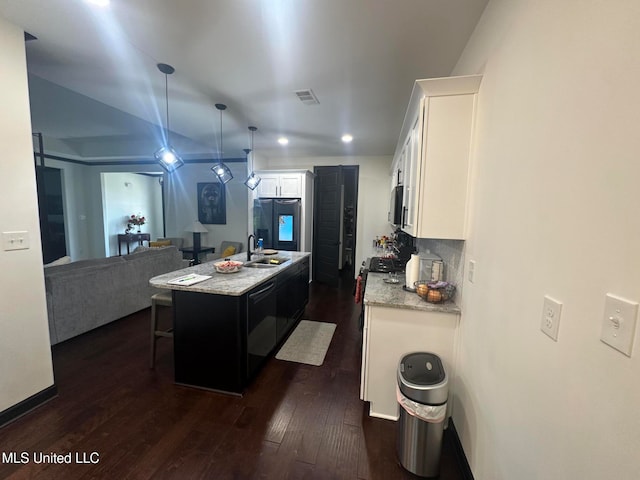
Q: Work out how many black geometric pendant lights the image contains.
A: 3